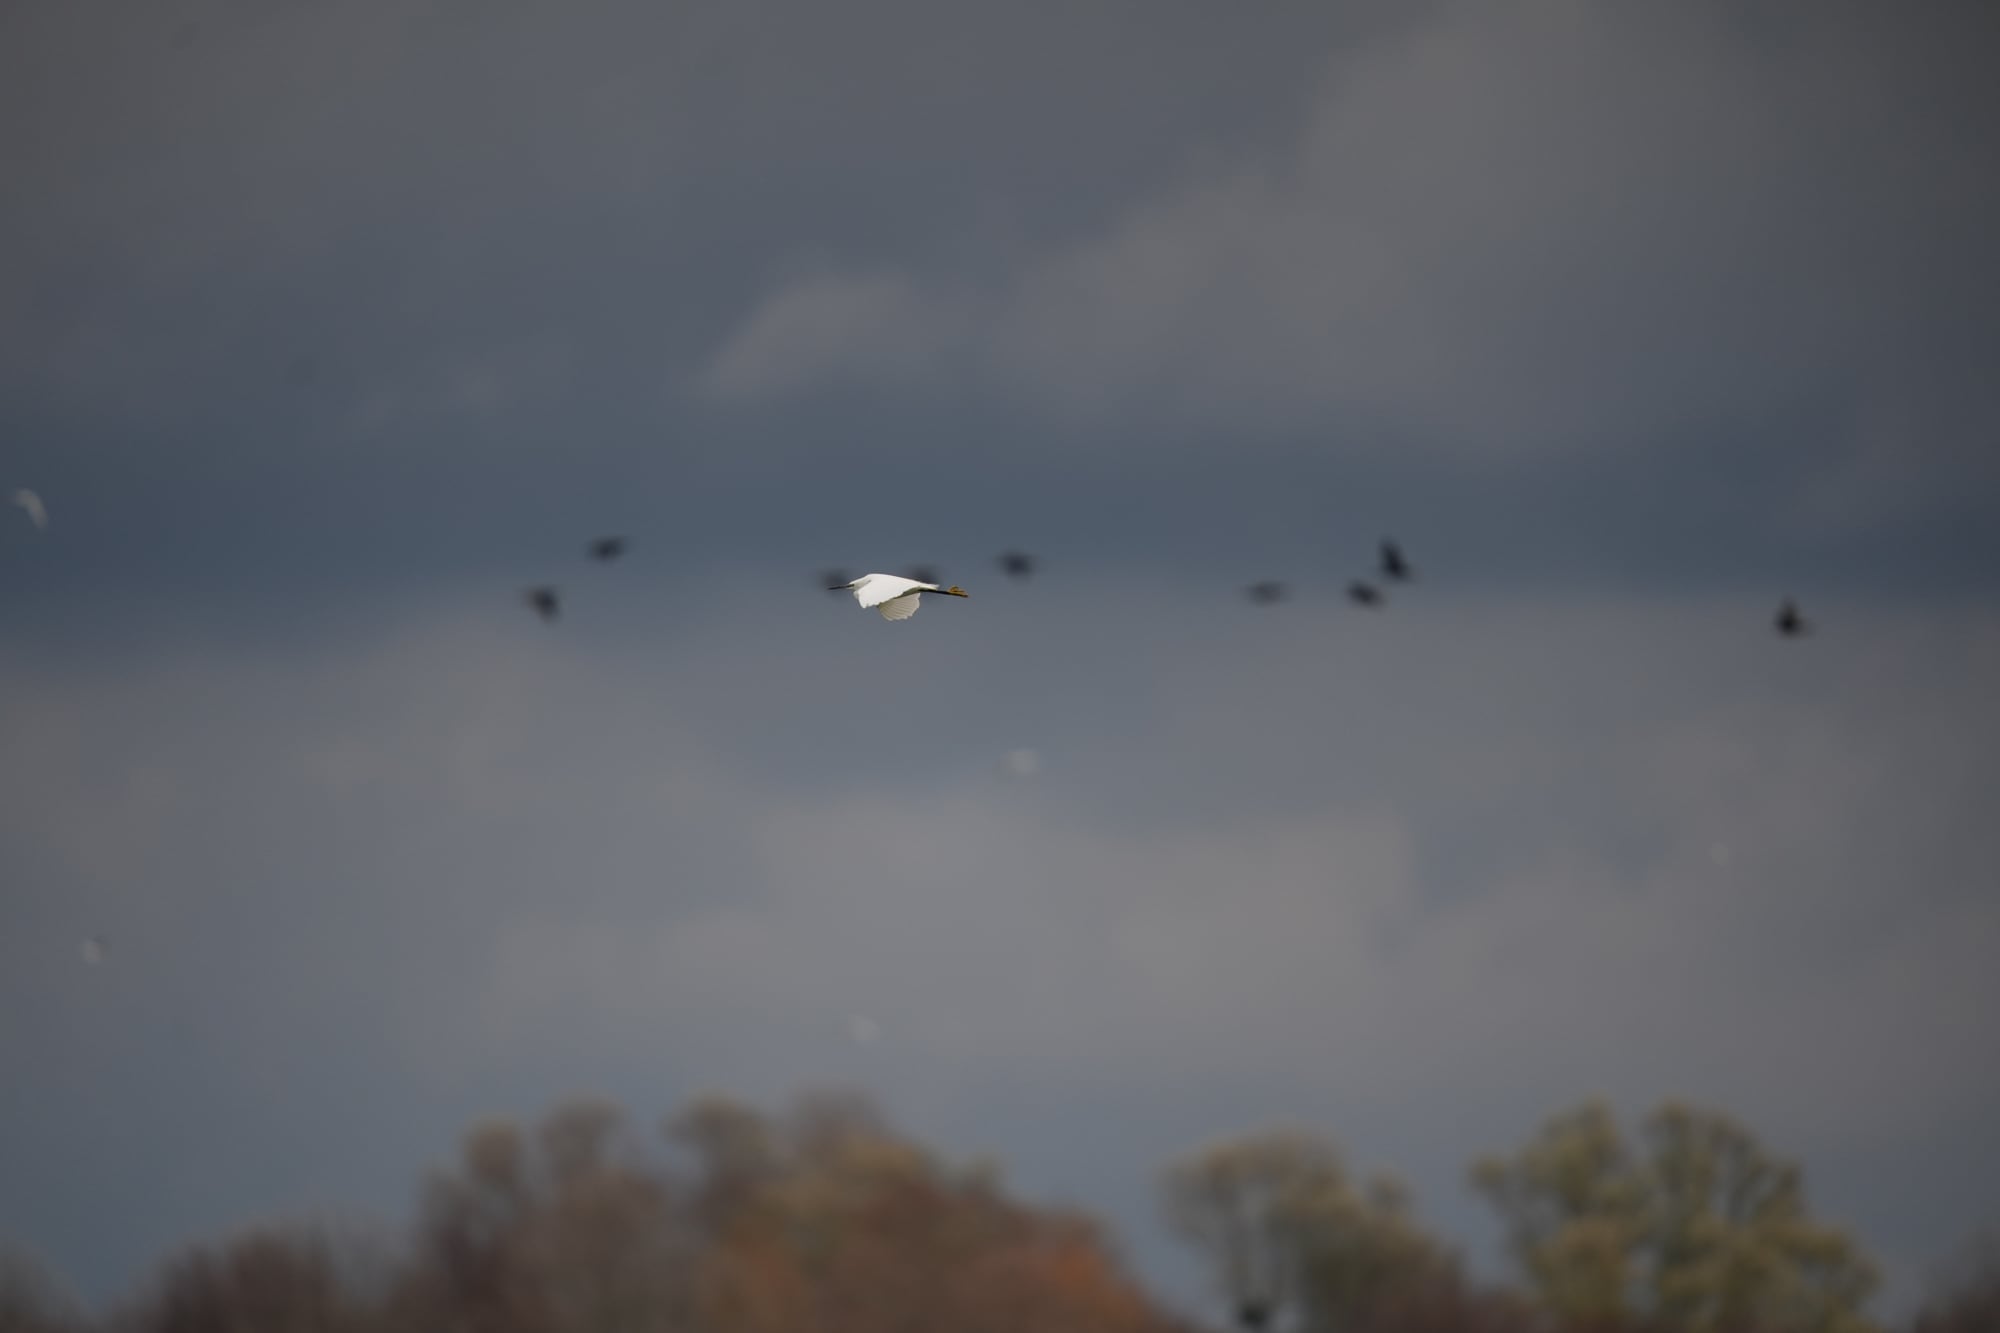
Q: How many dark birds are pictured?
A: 9